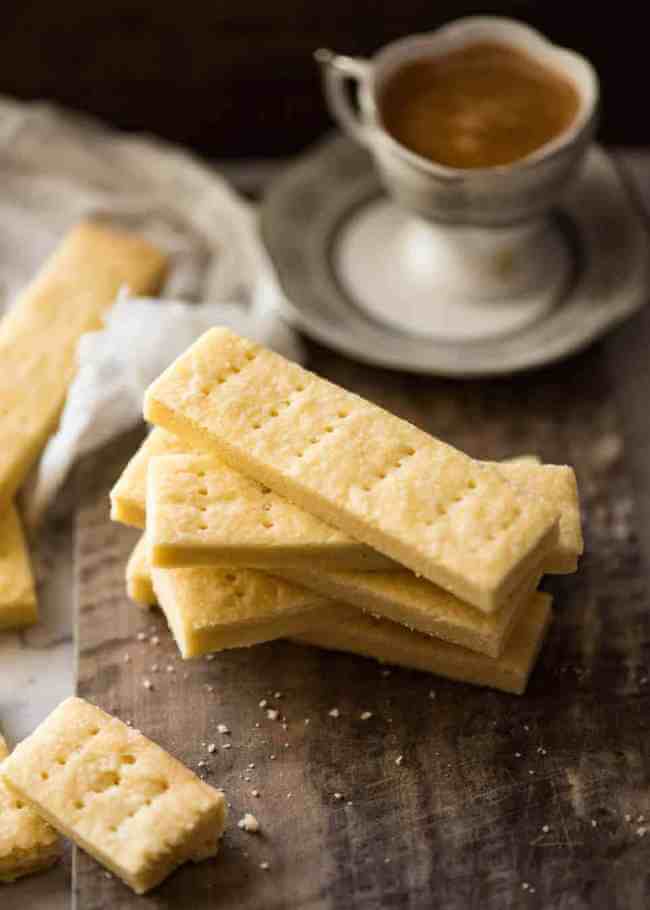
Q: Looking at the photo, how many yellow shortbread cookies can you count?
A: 9